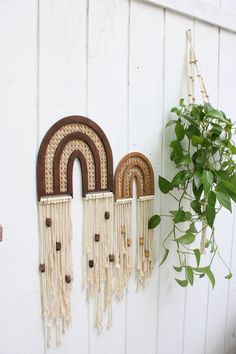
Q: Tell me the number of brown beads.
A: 8